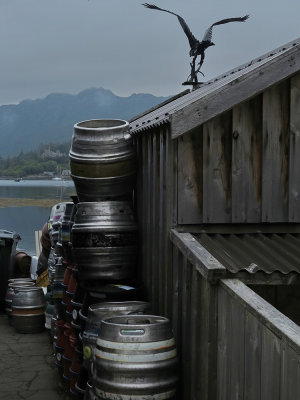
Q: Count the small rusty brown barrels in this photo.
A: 1